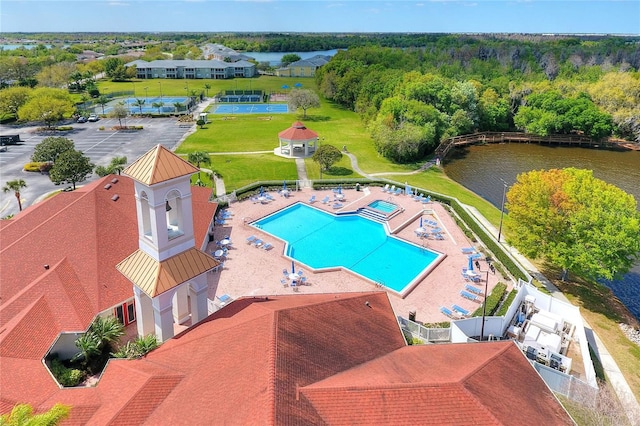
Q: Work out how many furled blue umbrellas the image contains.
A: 6